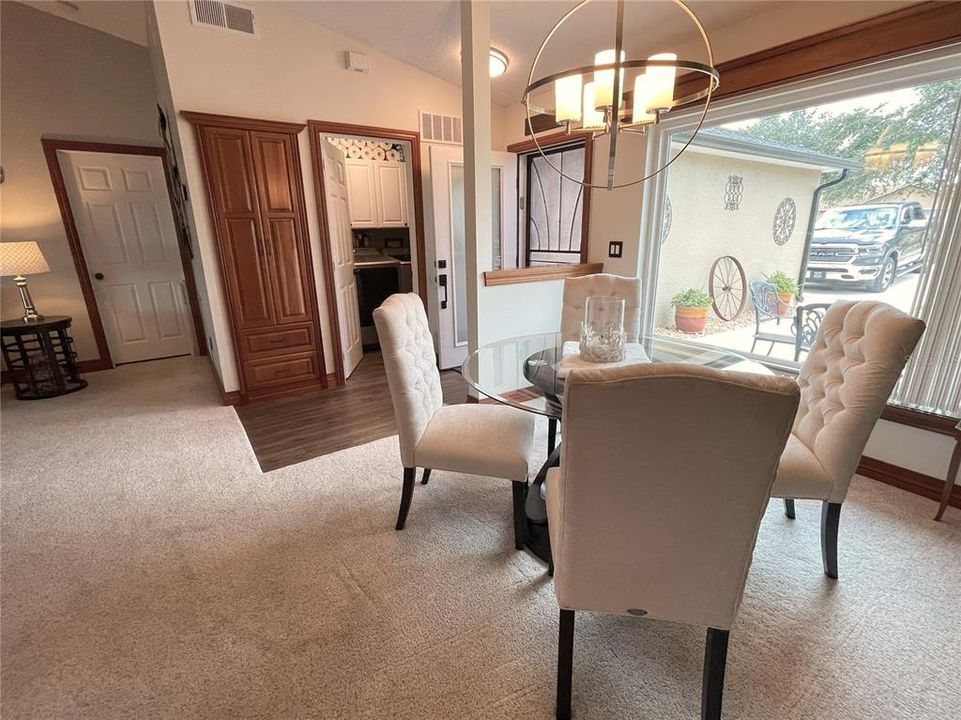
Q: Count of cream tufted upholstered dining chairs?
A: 4